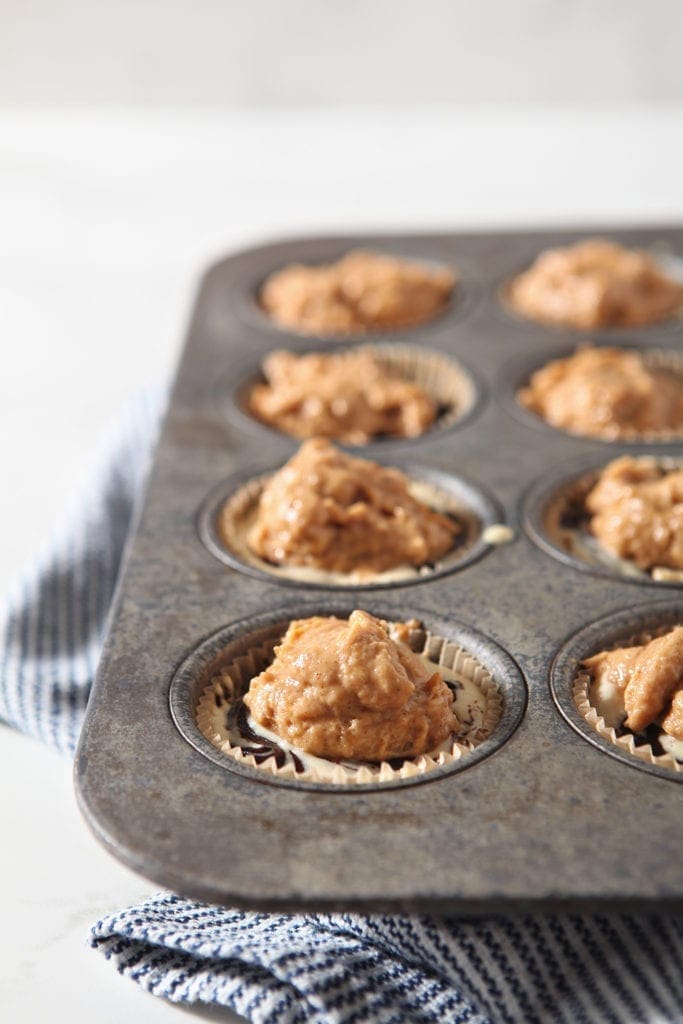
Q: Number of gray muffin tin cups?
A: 8